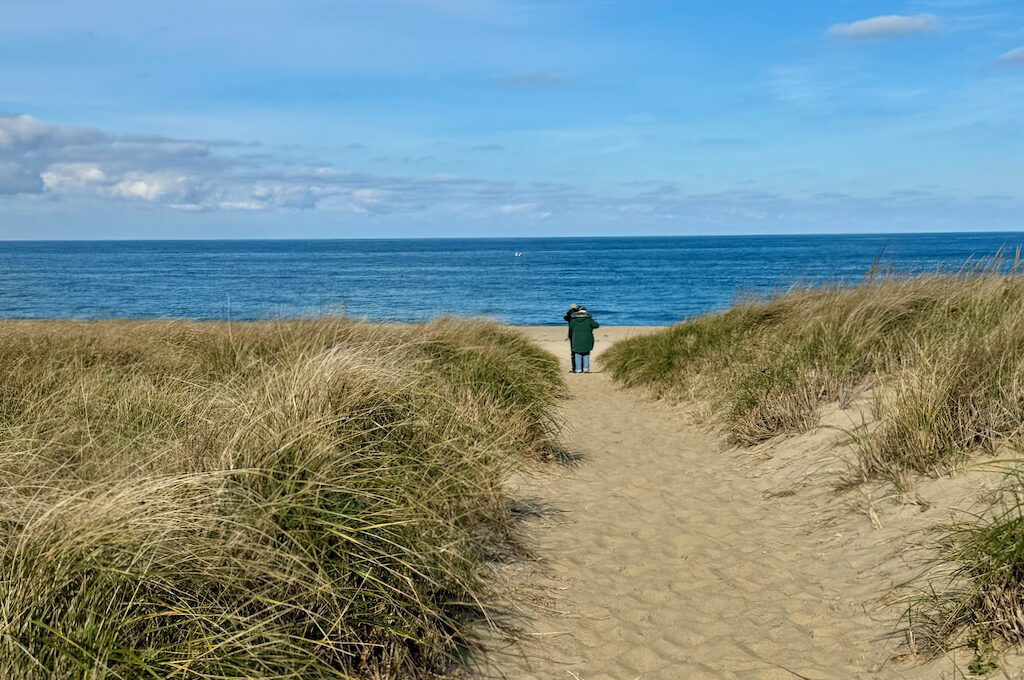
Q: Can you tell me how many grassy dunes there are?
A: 2